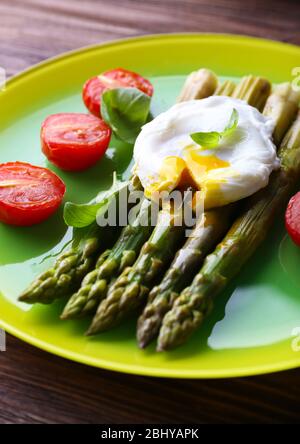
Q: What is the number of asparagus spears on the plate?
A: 5